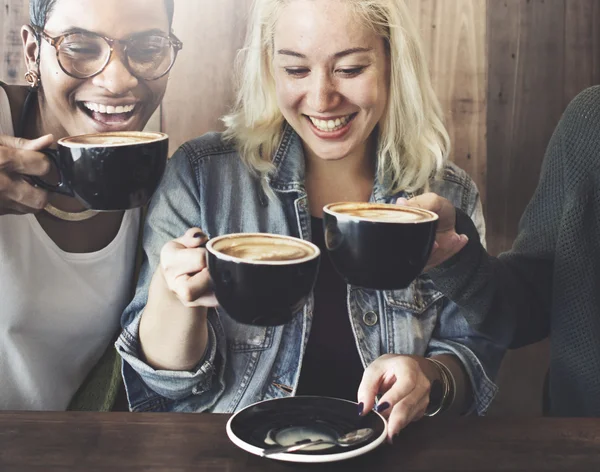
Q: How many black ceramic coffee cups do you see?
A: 3